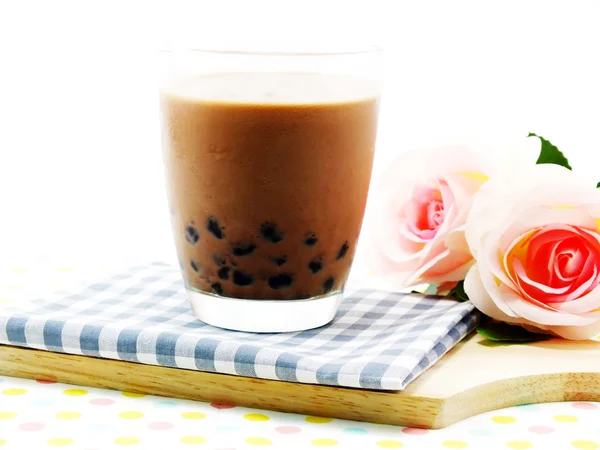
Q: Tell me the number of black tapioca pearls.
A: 15